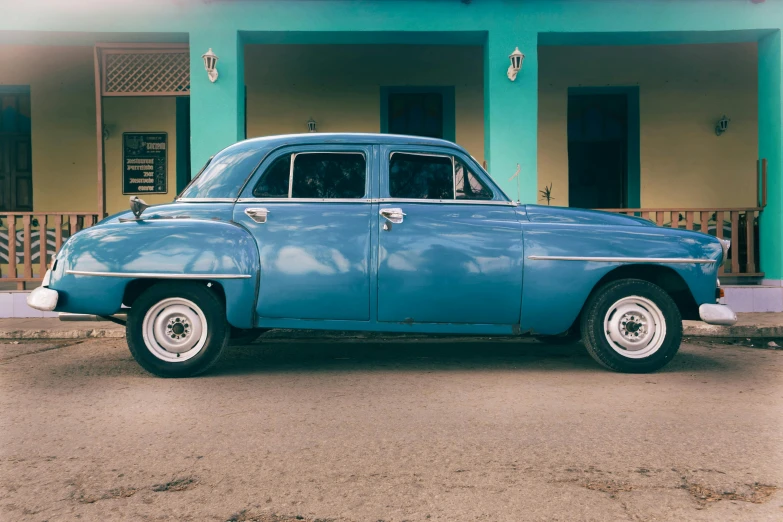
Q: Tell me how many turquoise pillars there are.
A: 3